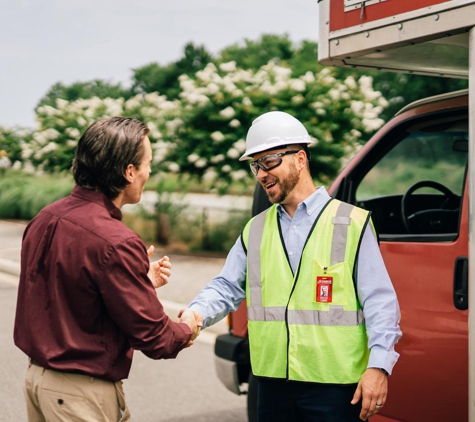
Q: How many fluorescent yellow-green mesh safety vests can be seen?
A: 1